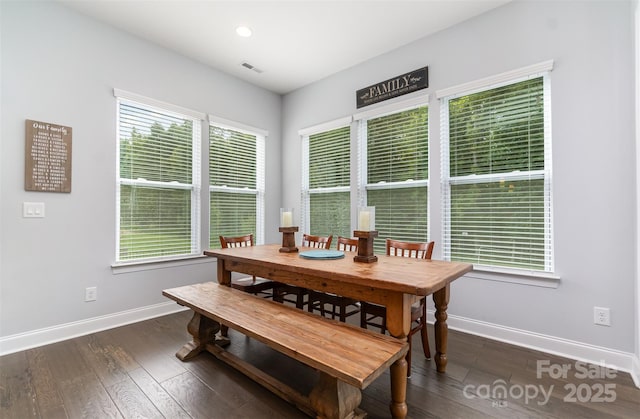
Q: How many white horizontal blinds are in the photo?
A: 5